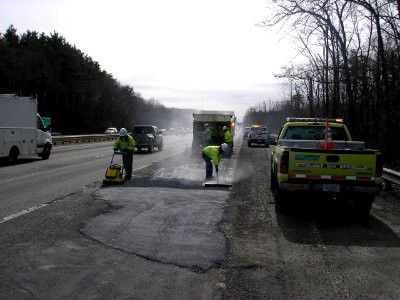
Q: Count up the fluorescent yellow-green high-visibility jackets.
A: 4